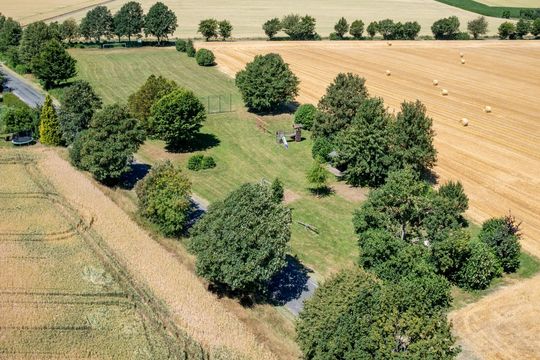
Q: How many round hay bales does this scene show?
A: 8